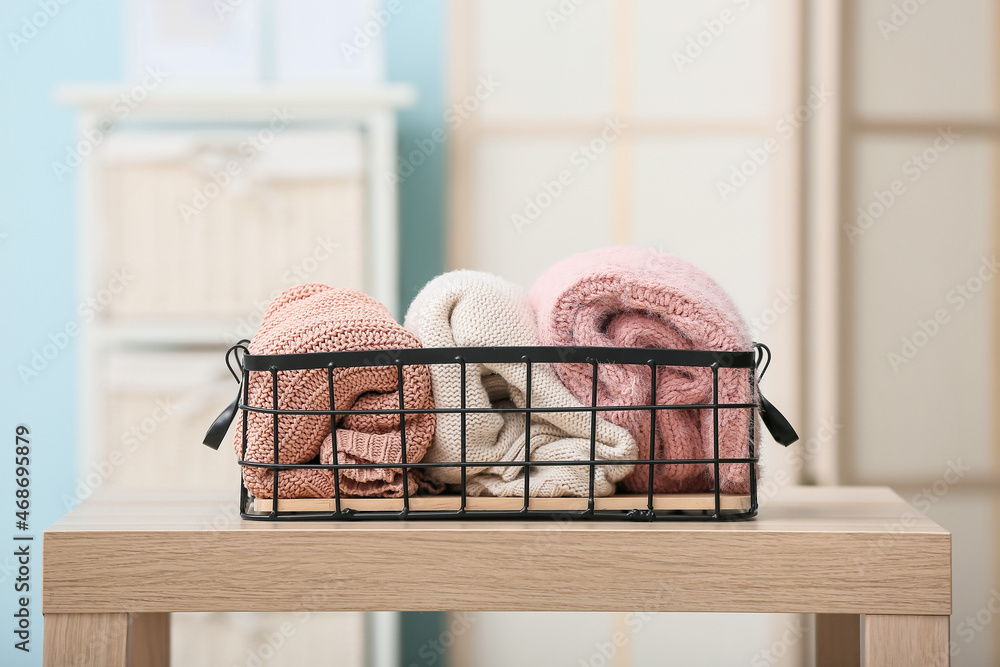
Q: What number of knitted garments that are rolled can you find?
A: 3